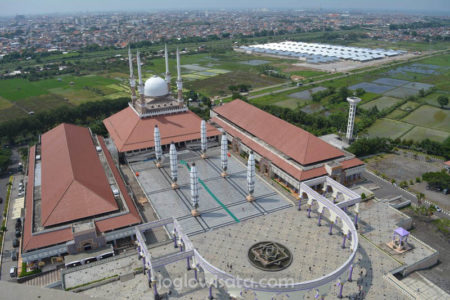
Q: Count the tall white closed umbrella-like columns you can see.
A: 6